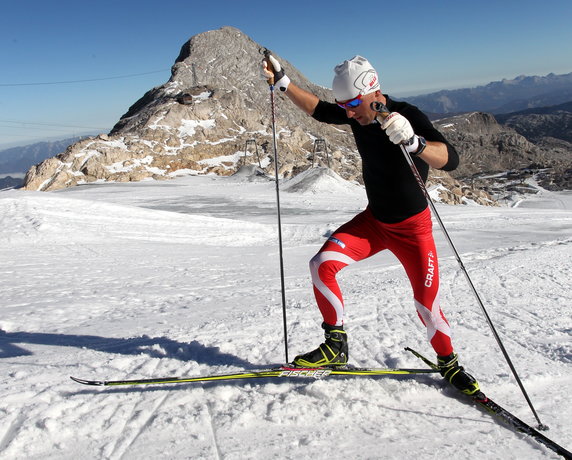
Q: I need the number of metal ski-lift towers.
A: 2